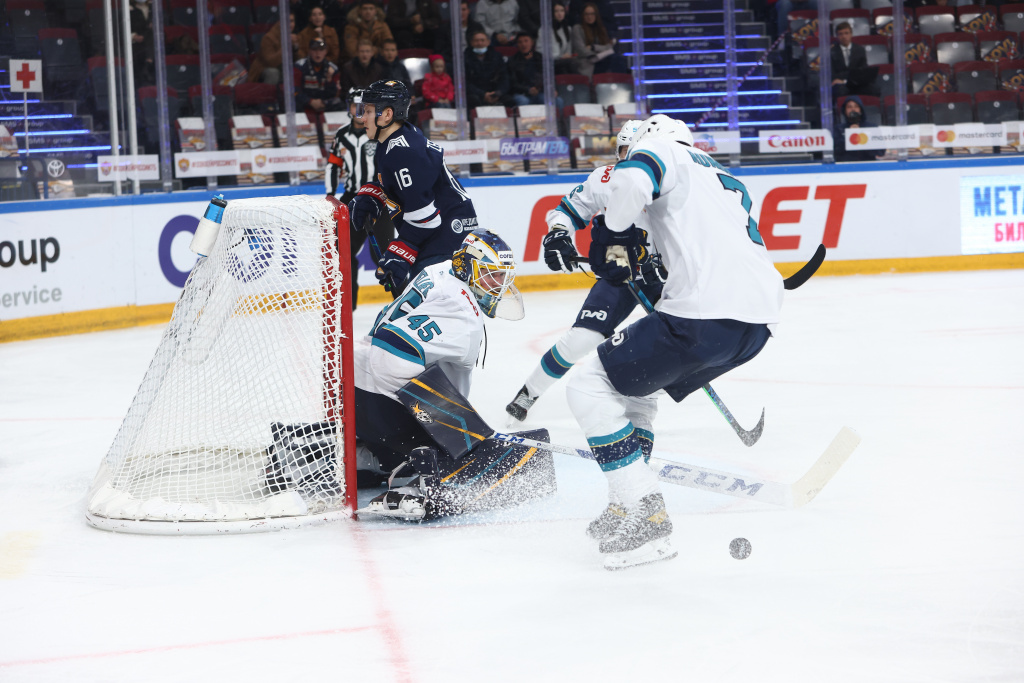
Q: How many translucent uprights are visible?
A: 9